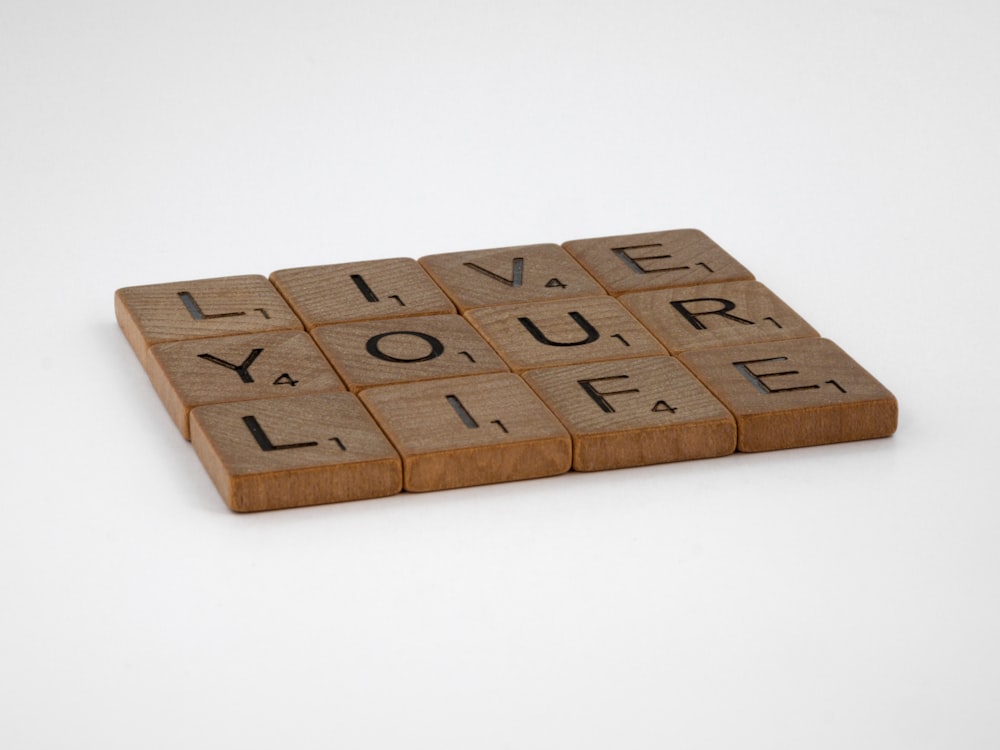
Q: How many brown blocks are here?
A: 12